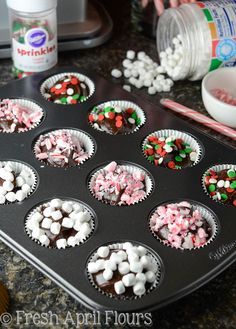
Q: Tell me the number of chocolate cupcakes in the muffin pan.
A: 11